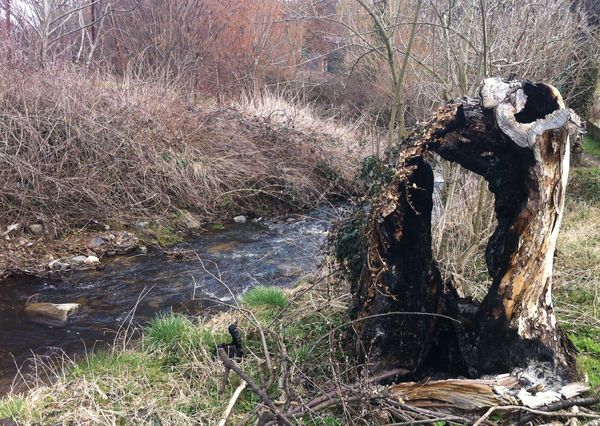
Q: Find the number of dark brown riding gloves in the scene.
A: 0